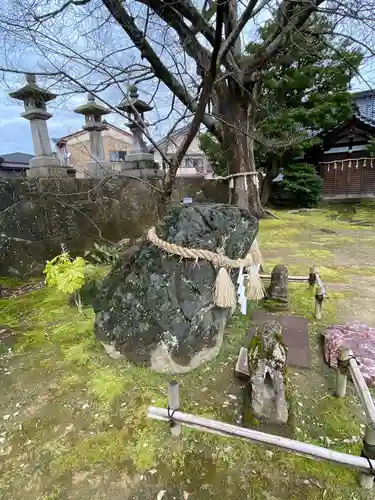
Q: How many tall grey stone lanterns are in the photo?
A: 3